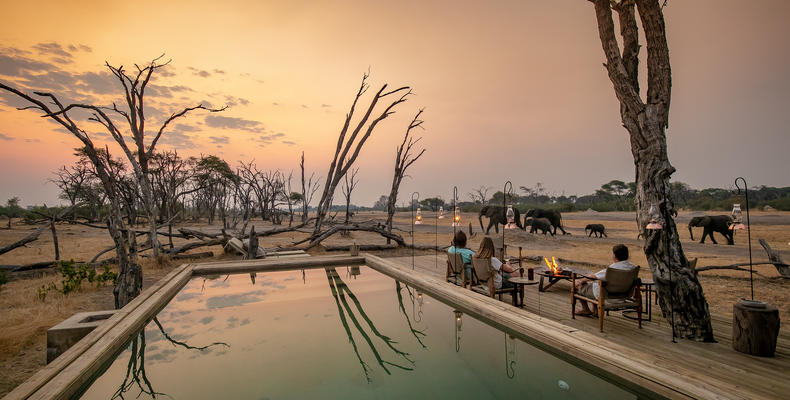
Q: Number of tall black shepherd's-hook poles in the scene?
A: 6